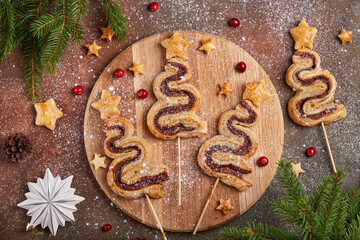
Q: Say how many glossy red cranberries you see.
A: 9